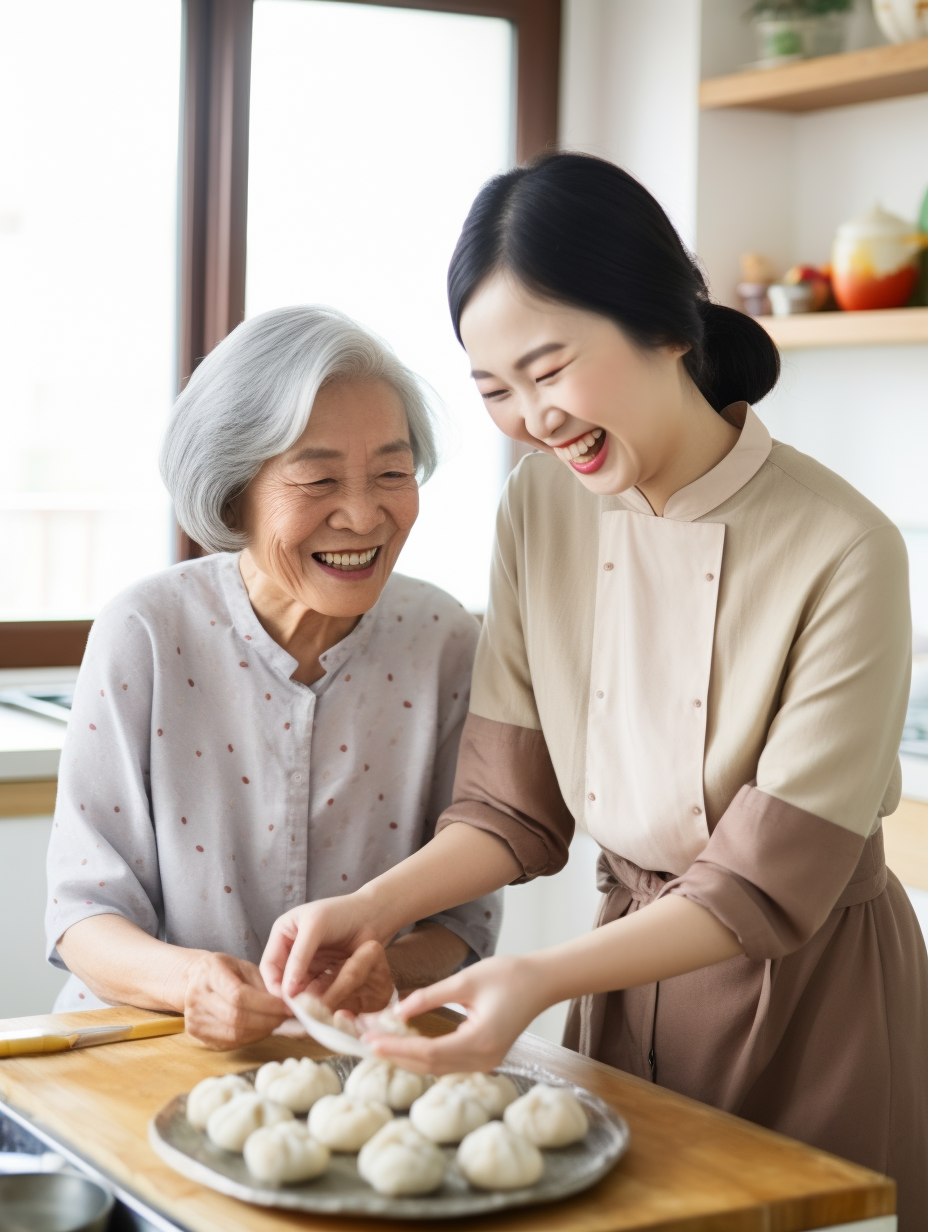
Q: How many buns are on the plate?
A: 11